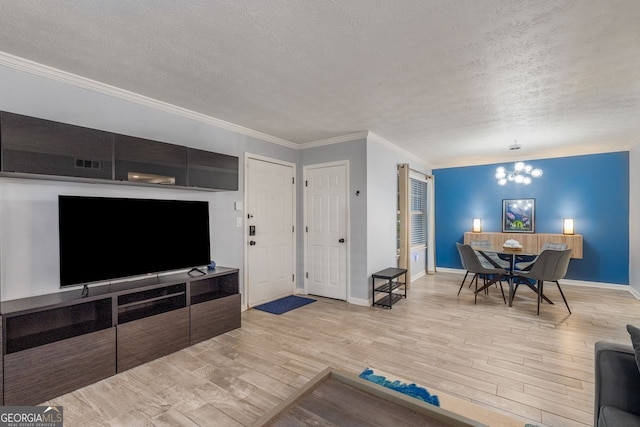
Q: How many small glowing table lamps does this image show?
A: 2